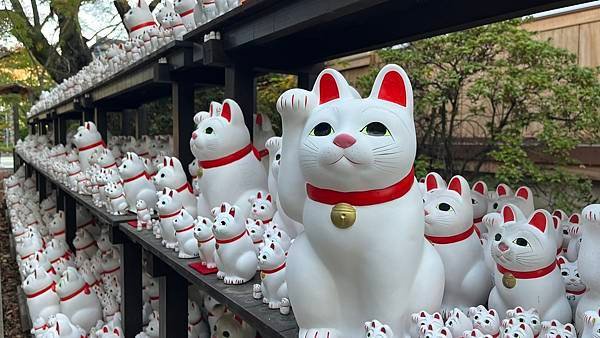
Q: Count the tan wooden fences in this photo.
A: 1